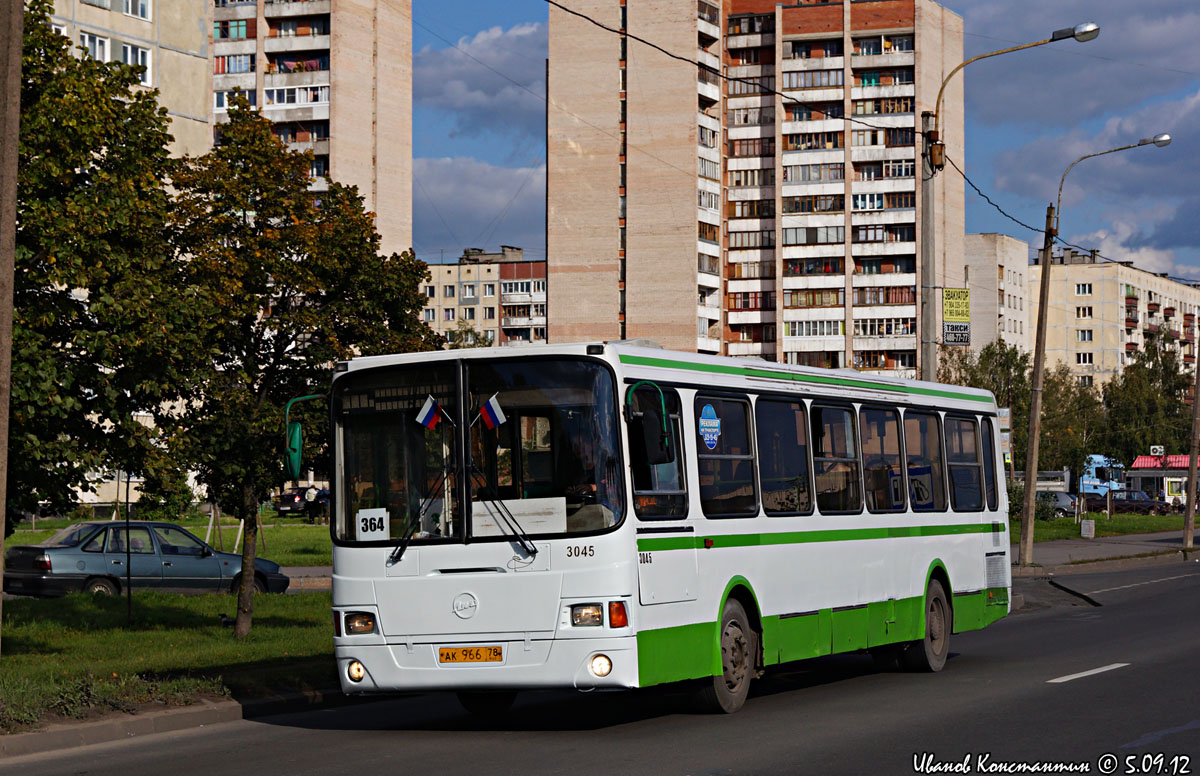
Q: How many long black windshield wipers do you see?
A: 2